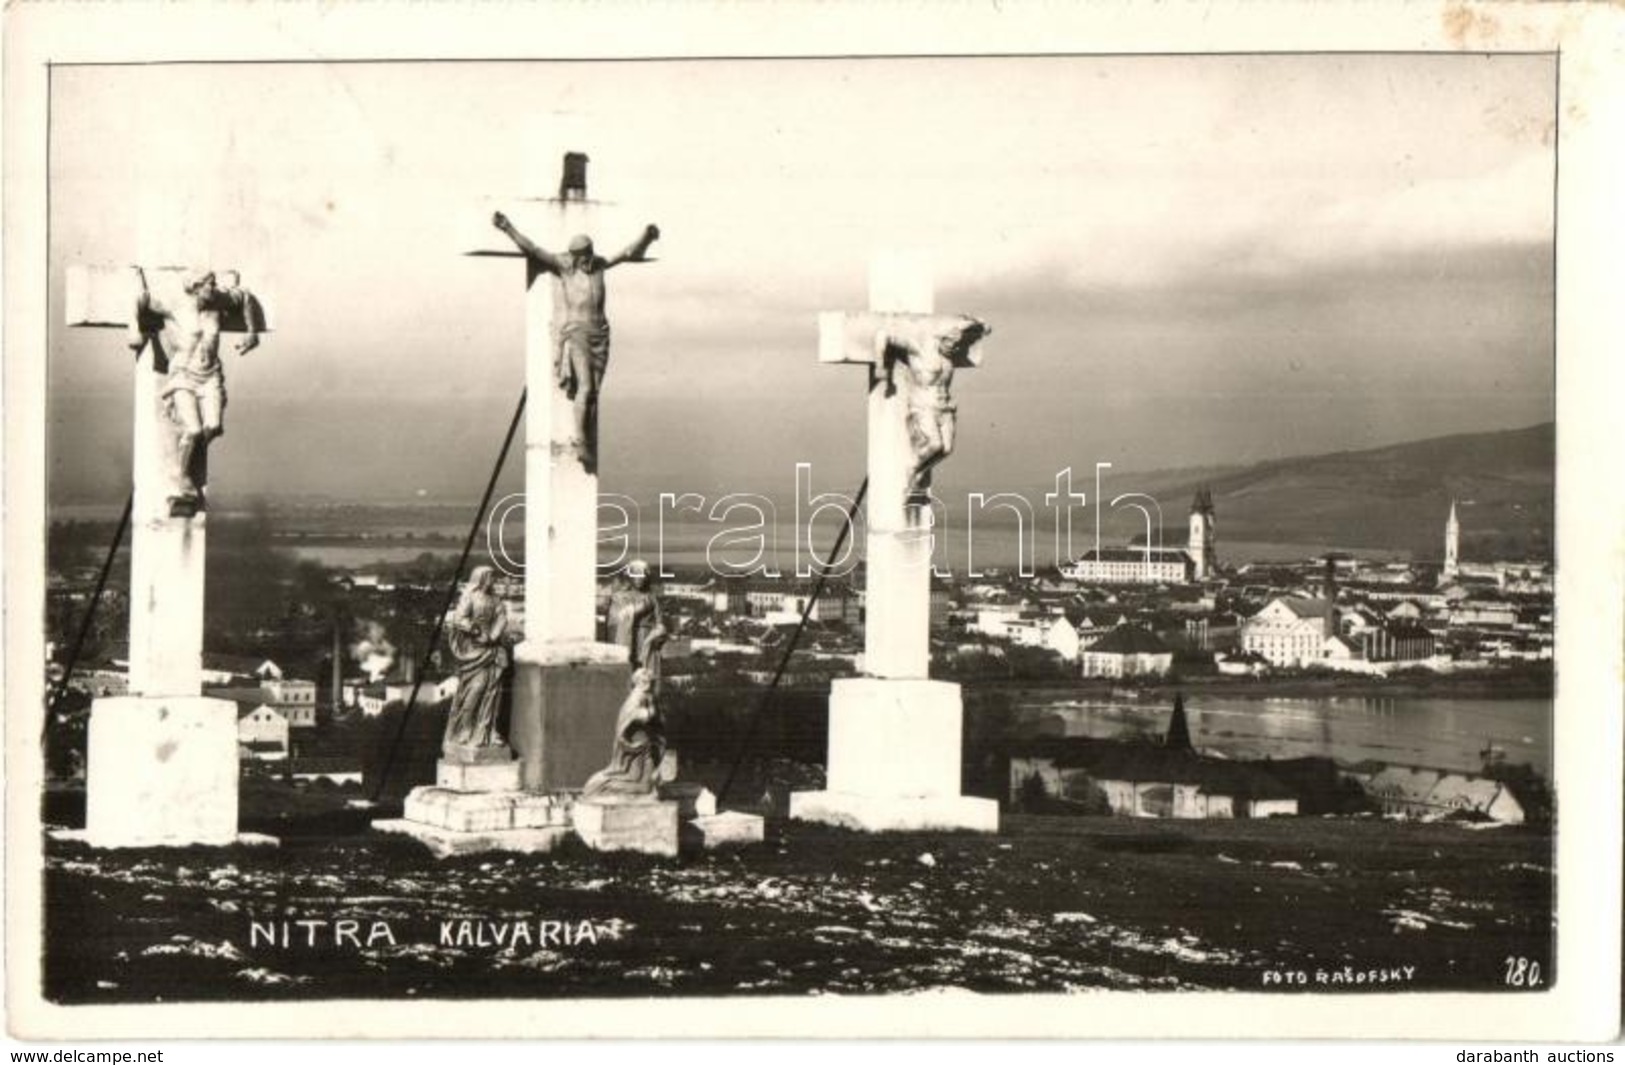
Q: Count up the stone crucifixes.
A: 3